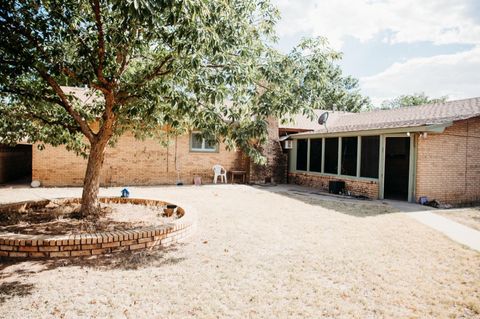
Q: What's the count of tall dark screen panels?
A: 5